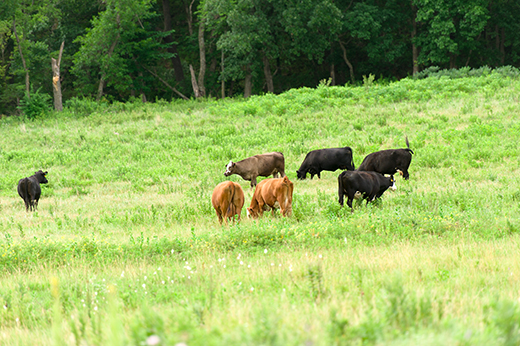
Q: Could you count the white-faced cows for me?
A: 3